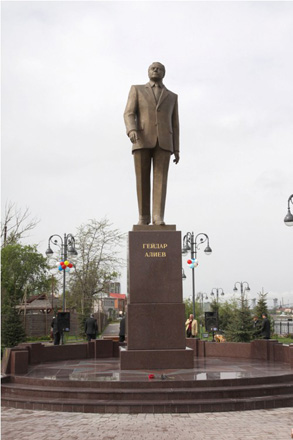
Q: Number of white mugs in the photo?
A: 0